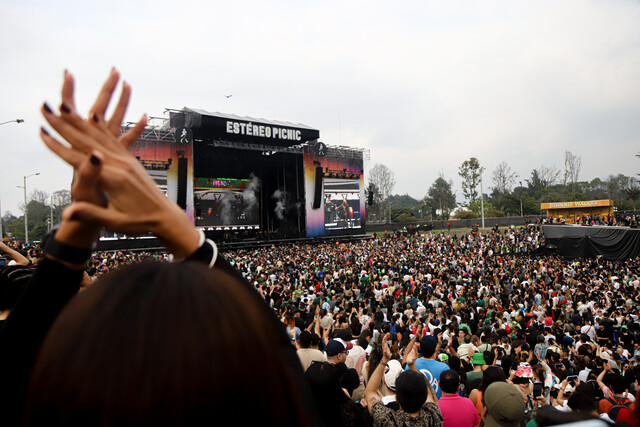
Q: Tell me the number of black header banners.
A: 1